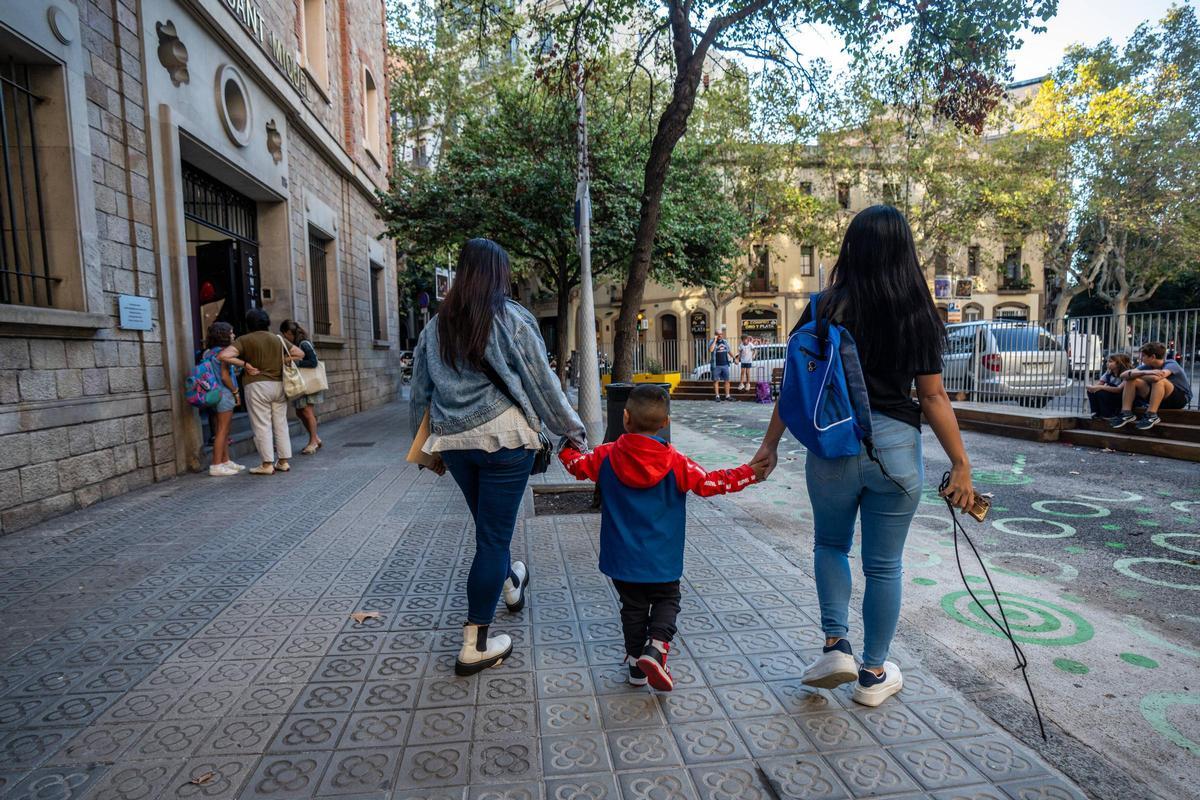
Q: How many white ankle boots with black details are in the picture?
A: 2